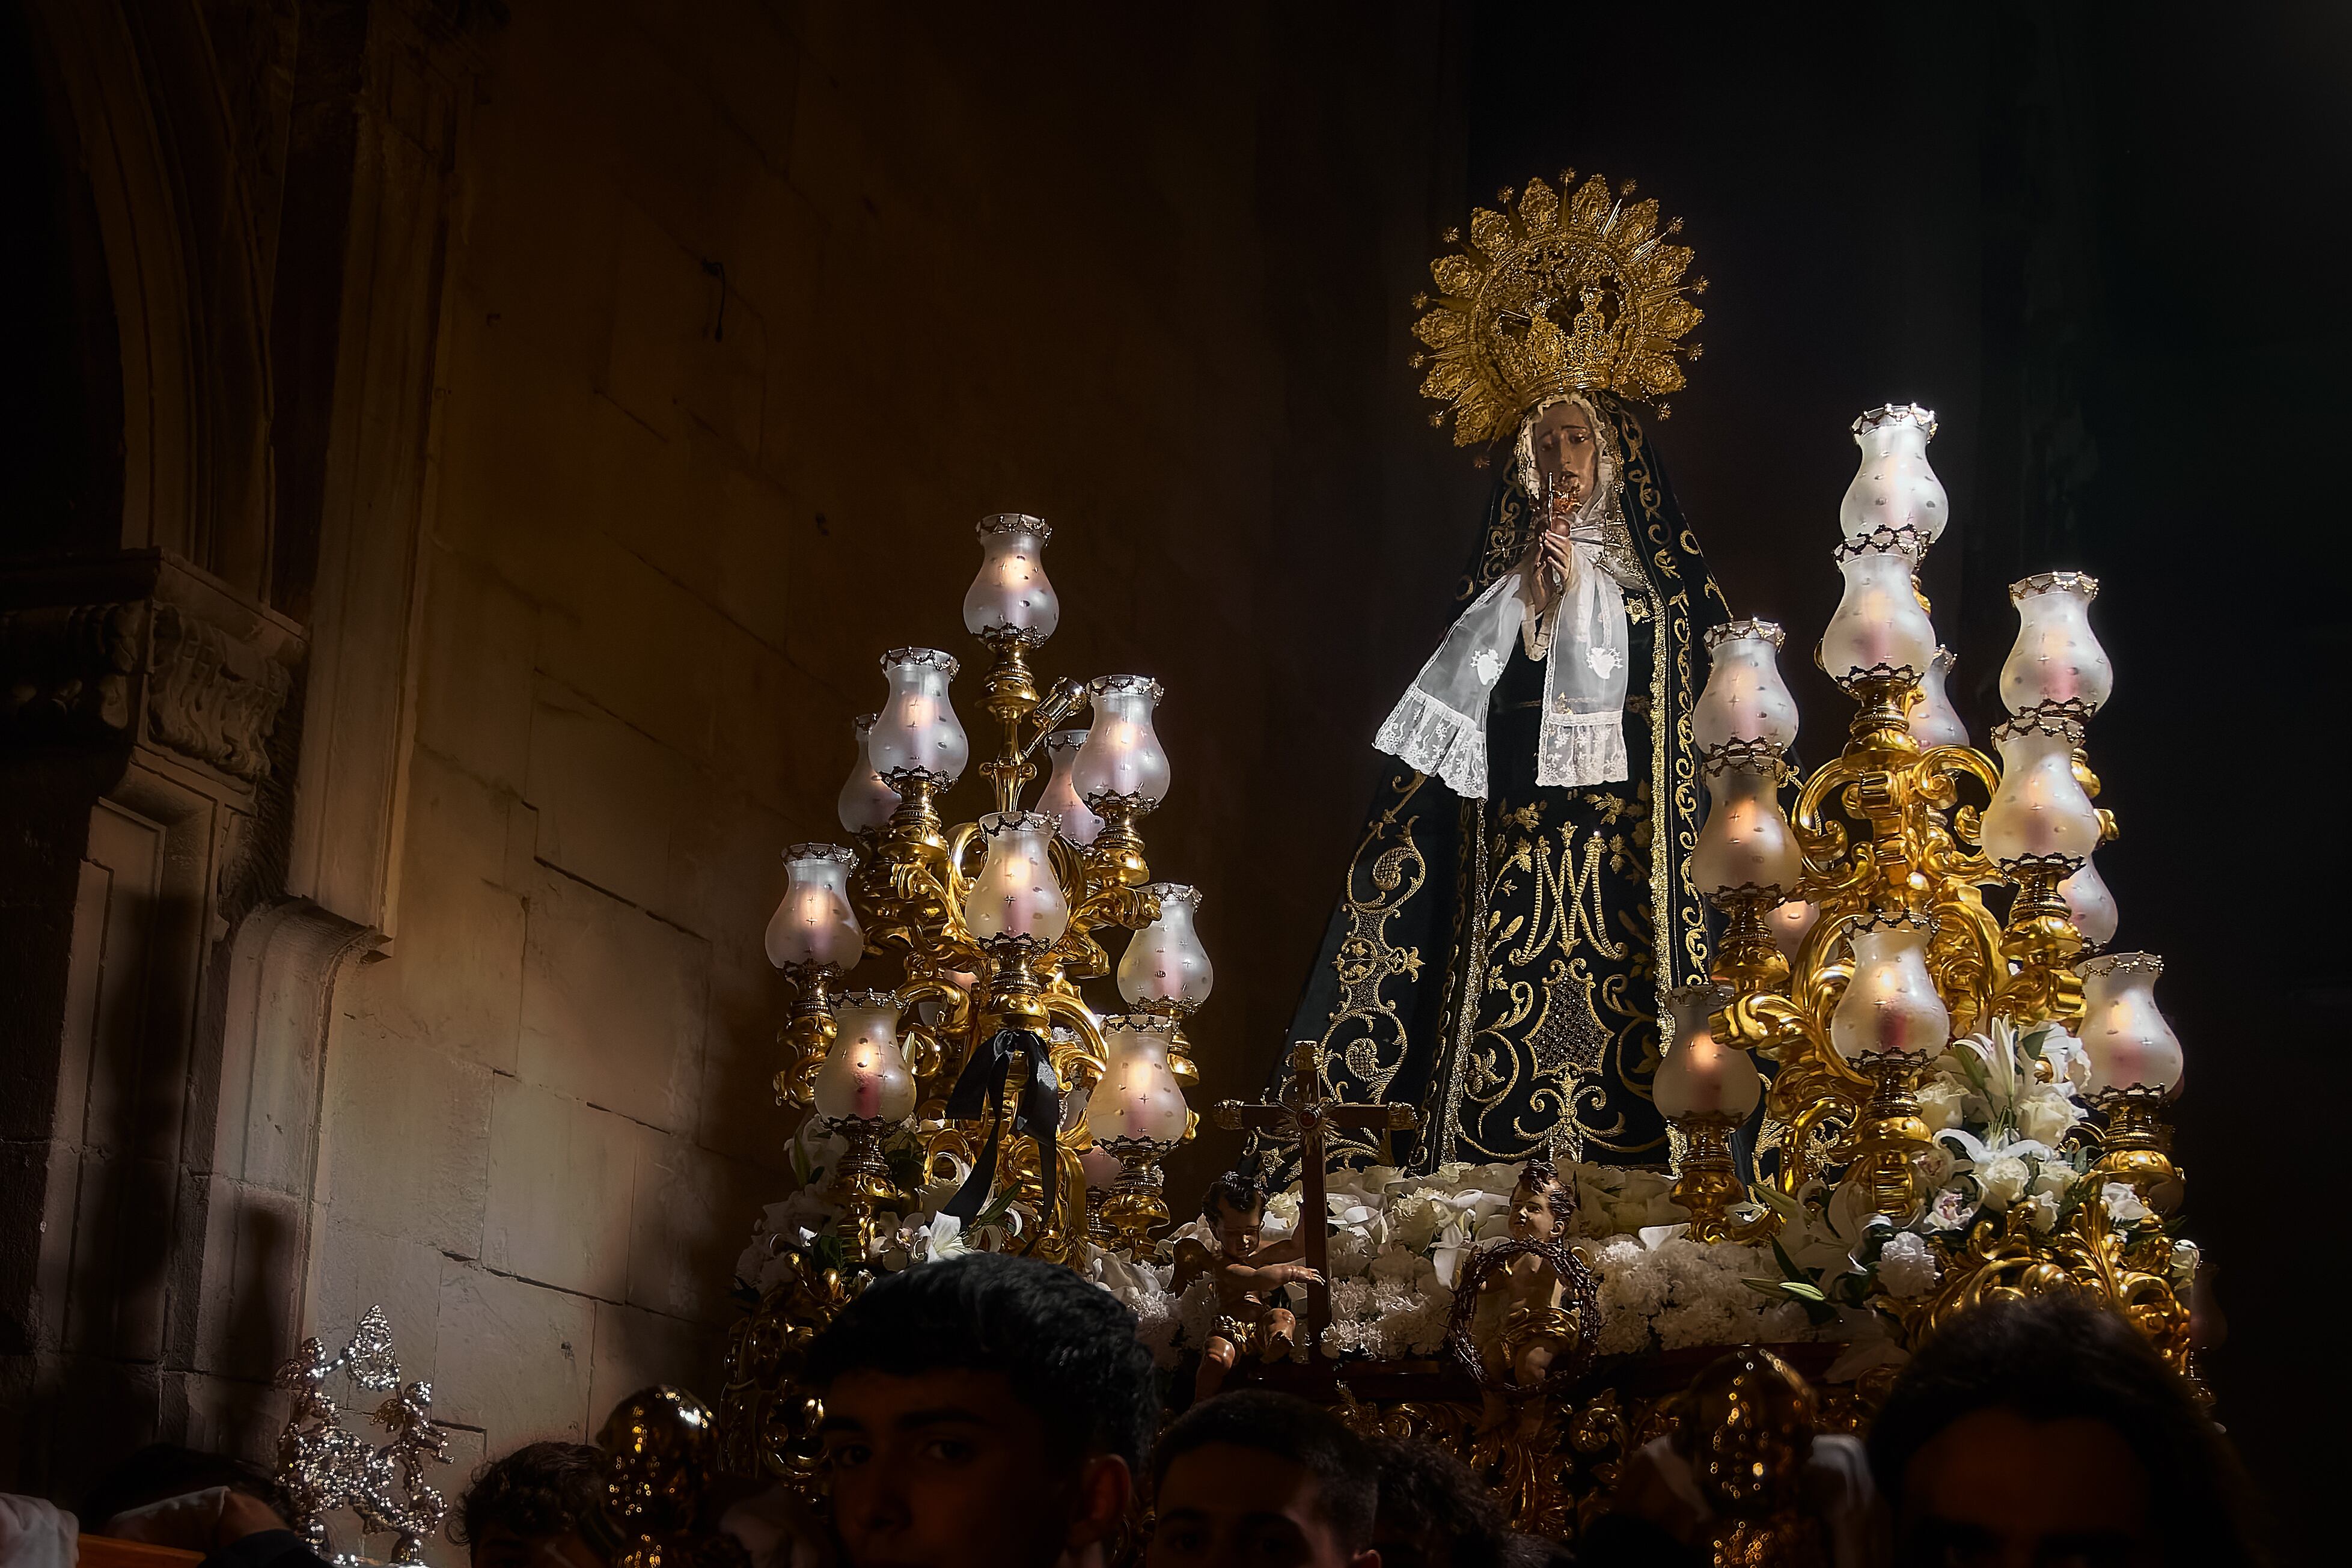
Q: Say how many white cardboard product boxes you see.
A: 0